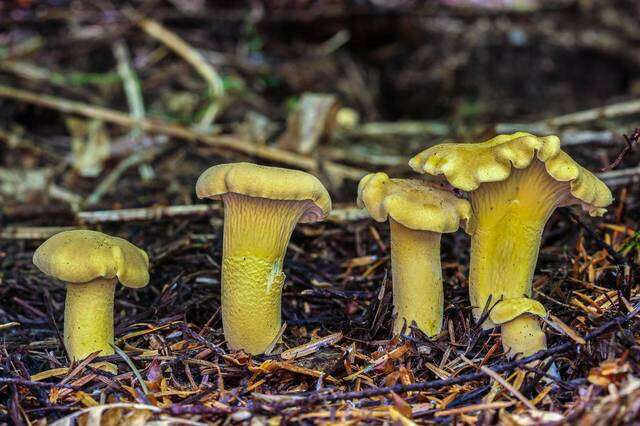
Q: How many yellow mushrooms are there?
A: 5